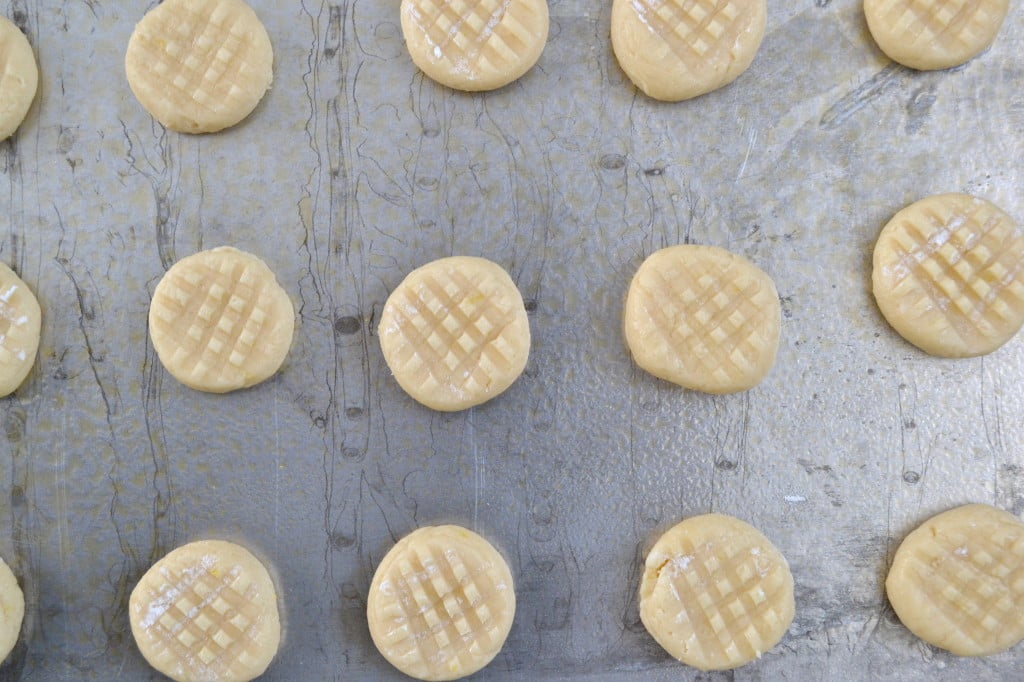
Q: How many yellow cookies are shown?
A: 15